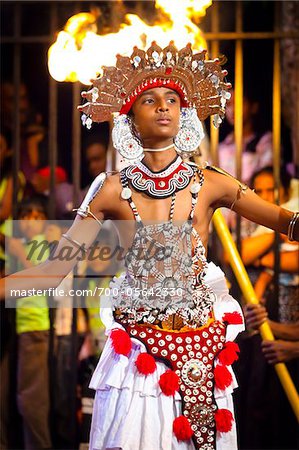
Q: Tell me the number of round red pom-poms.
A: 8